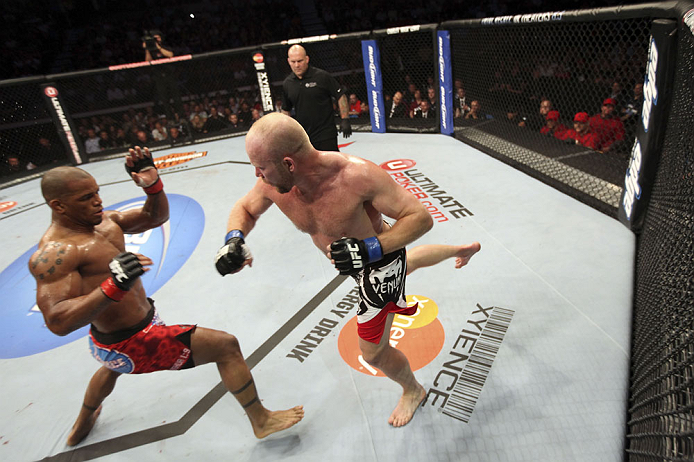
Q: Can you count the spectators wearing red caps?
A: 3